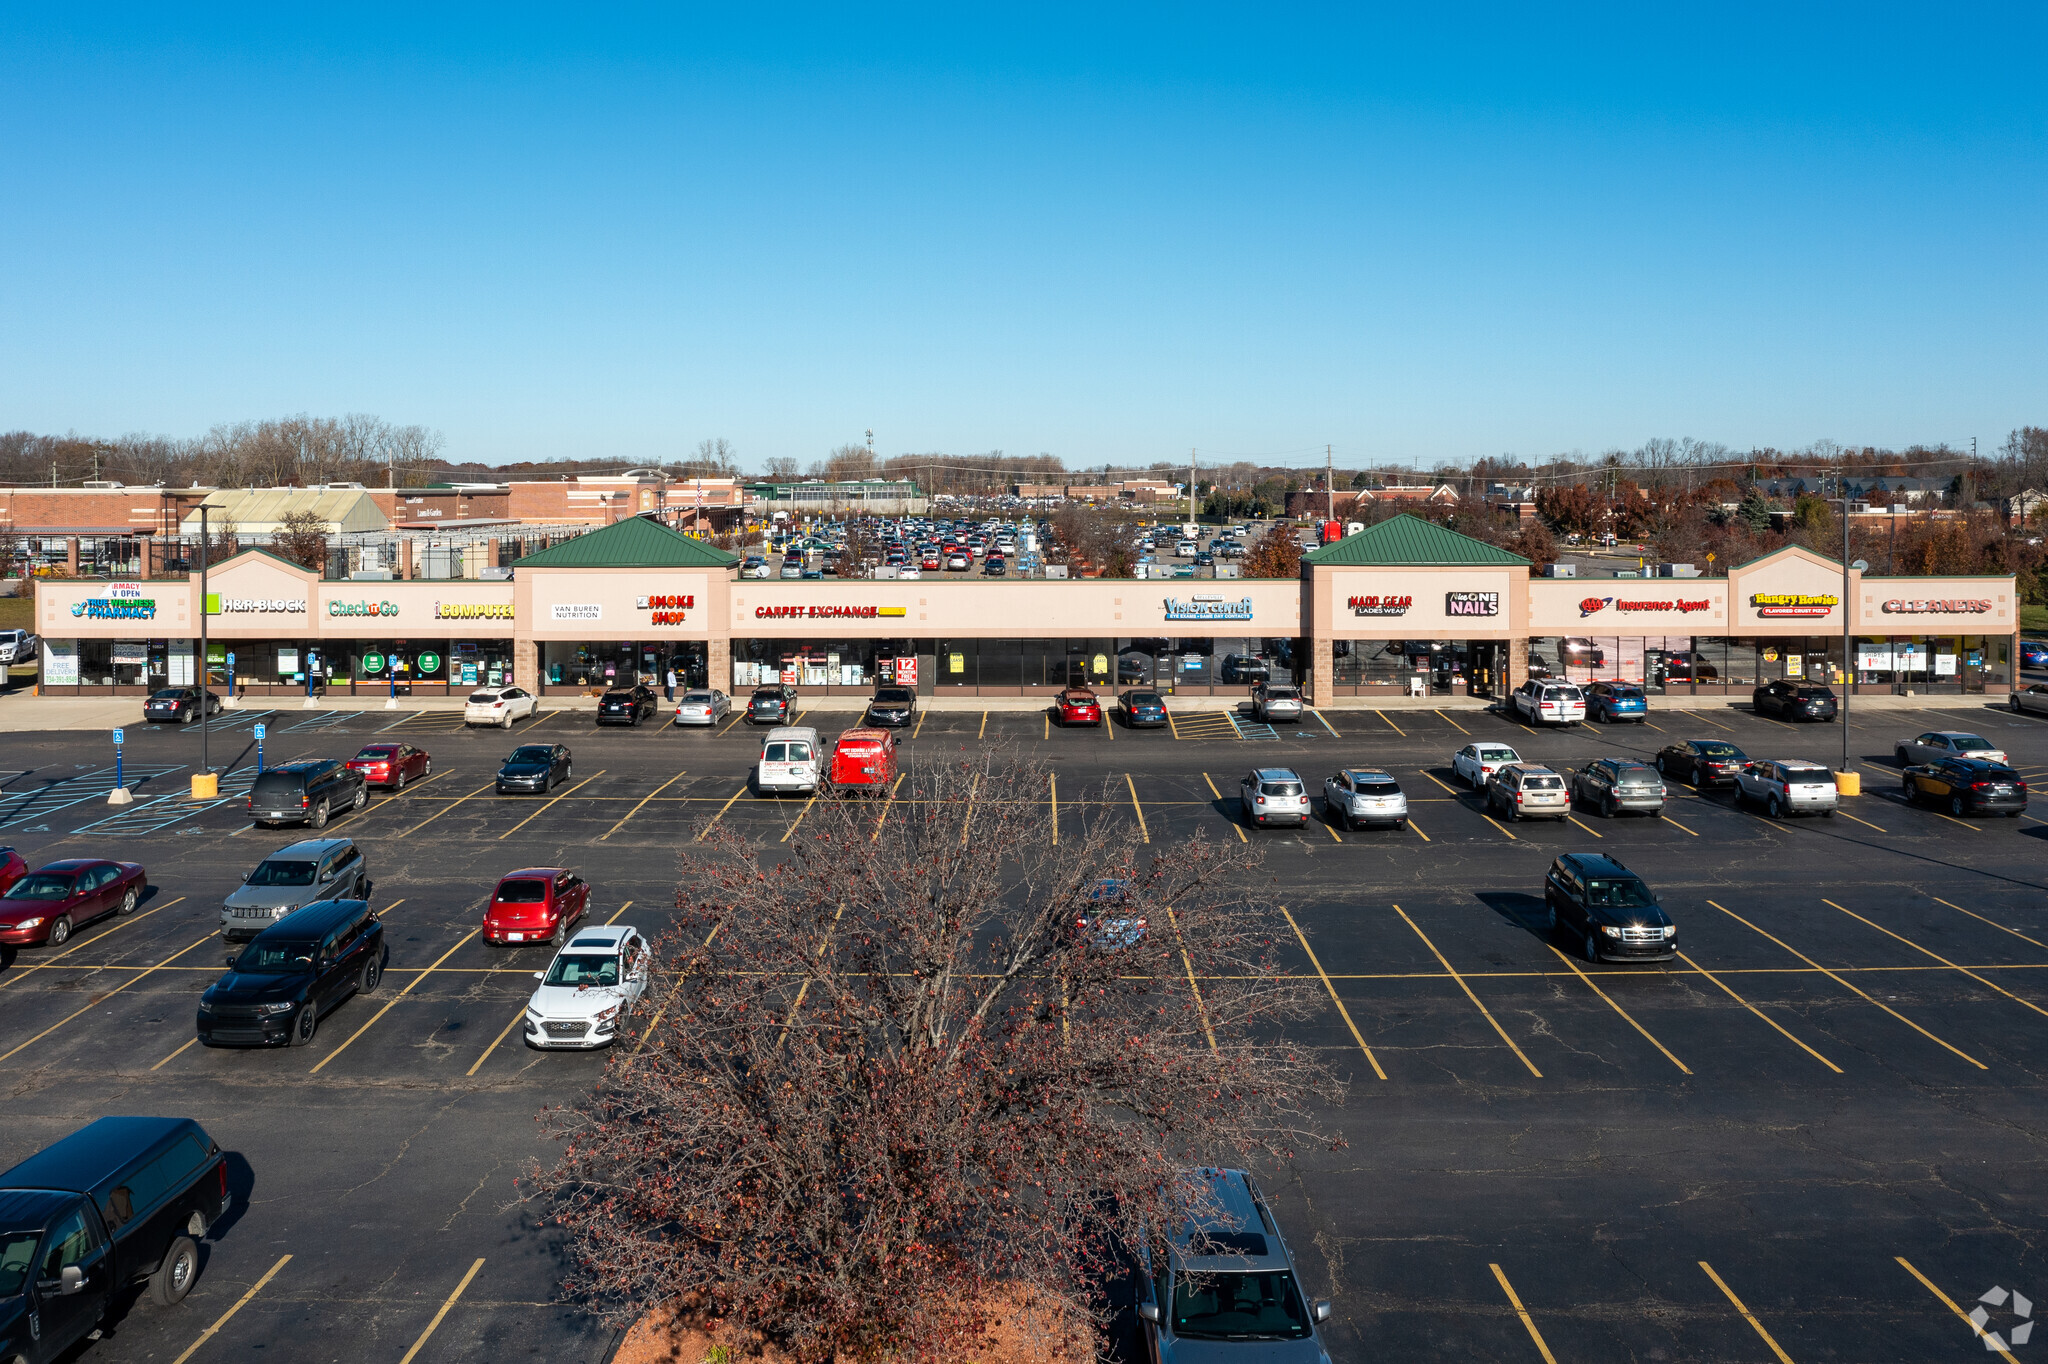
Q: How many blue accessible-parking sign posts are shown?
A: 5